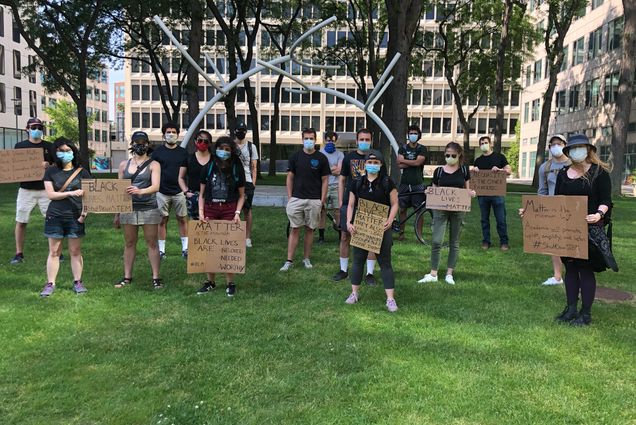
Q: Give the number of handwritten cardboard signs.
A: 7